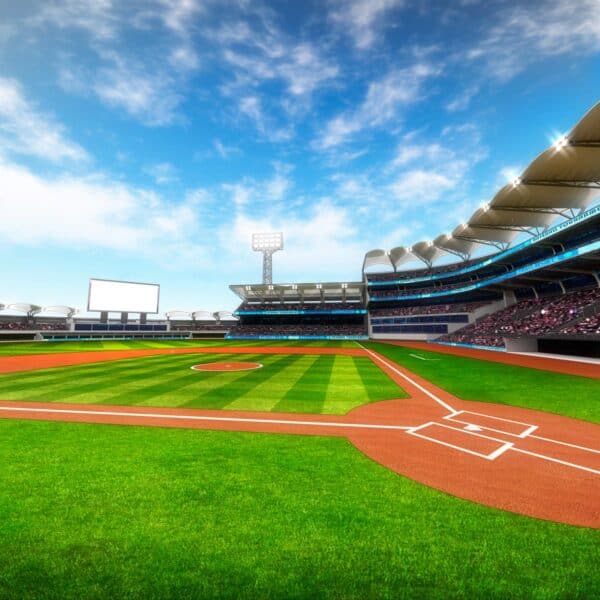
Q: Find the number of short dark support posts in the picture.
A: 3